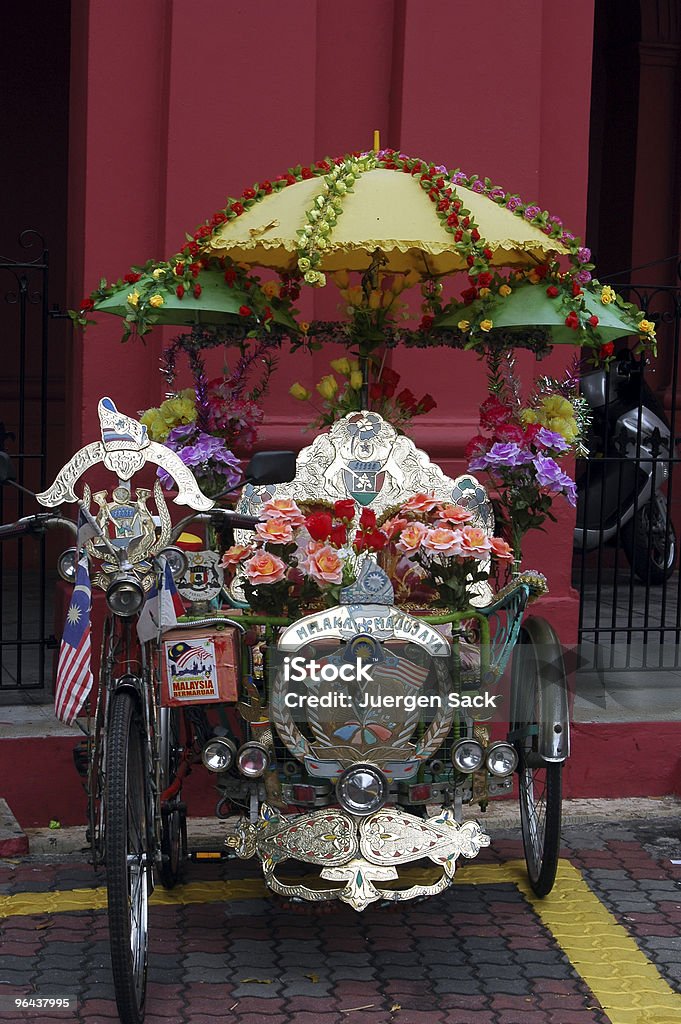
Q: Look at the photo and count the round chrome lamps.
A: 8